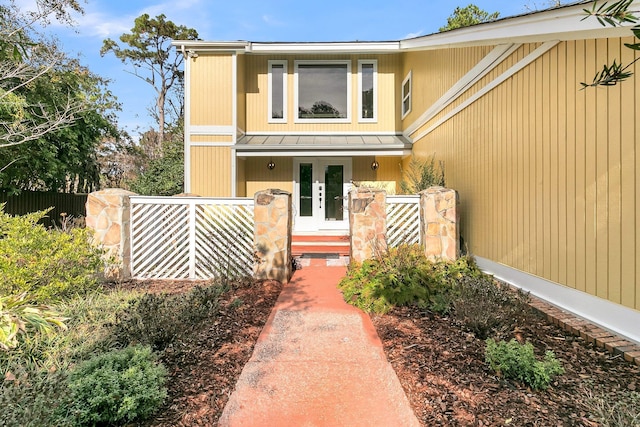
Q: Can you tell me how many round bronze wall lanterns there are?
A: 2